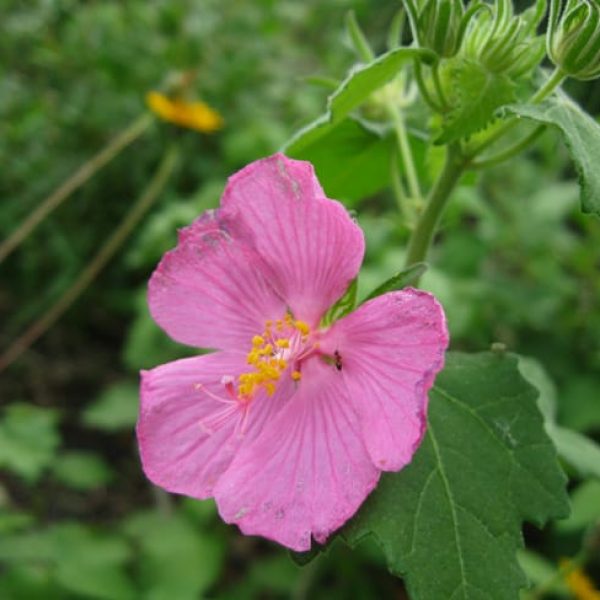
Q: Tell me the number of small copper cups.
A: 0